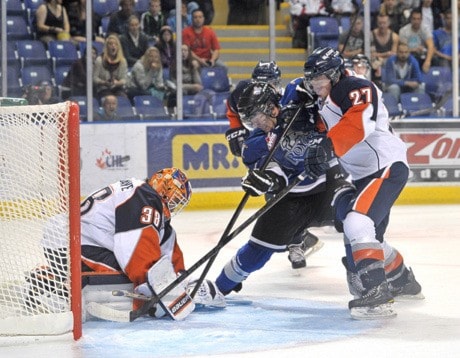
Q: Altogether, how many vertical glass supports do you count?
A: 6